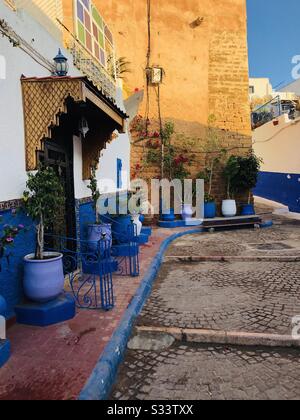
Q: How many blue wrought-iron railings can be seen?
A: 2